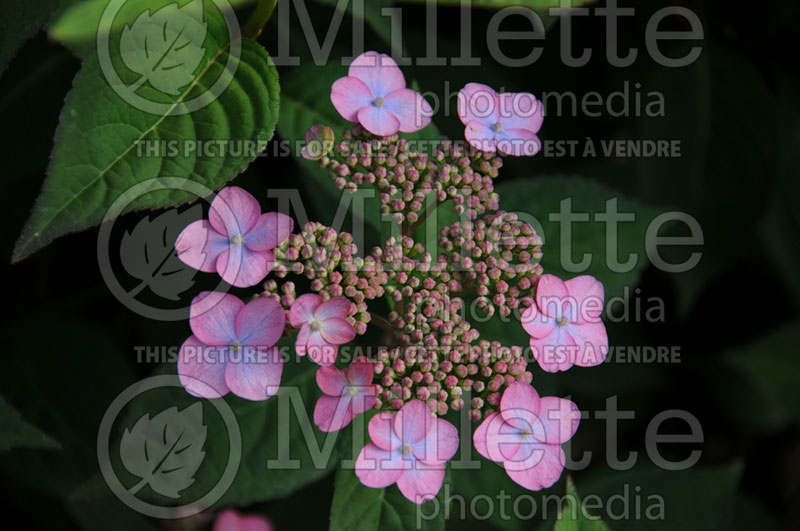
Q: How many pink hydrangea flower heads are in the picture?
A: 9